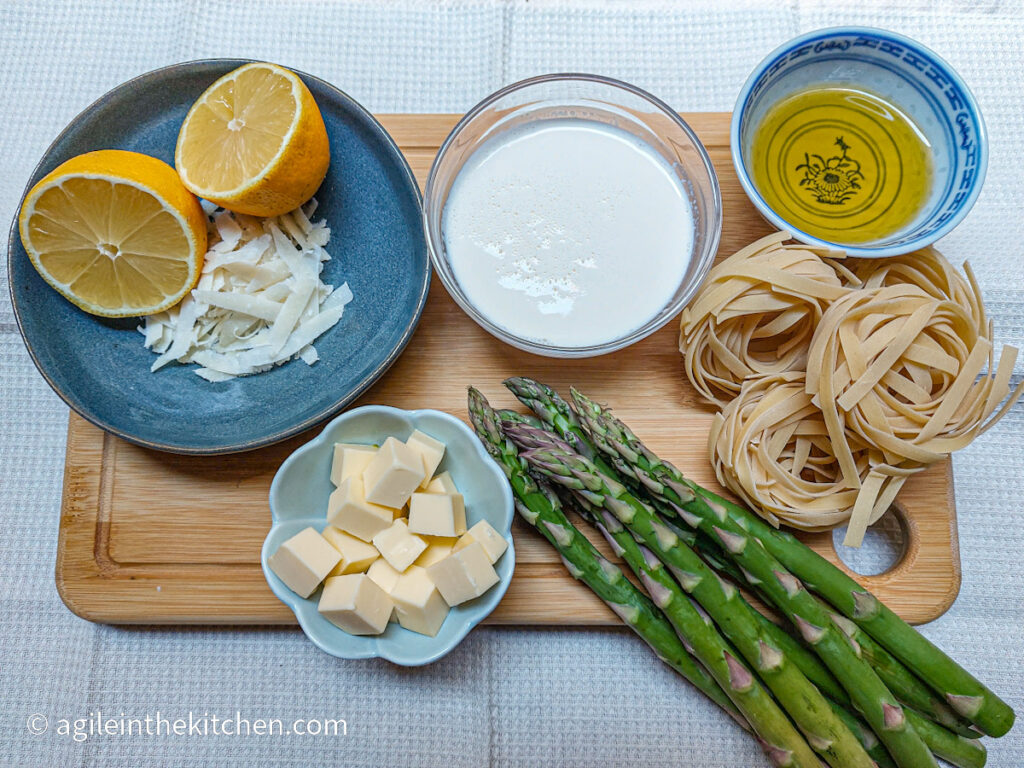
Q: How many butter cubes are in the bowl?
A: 15